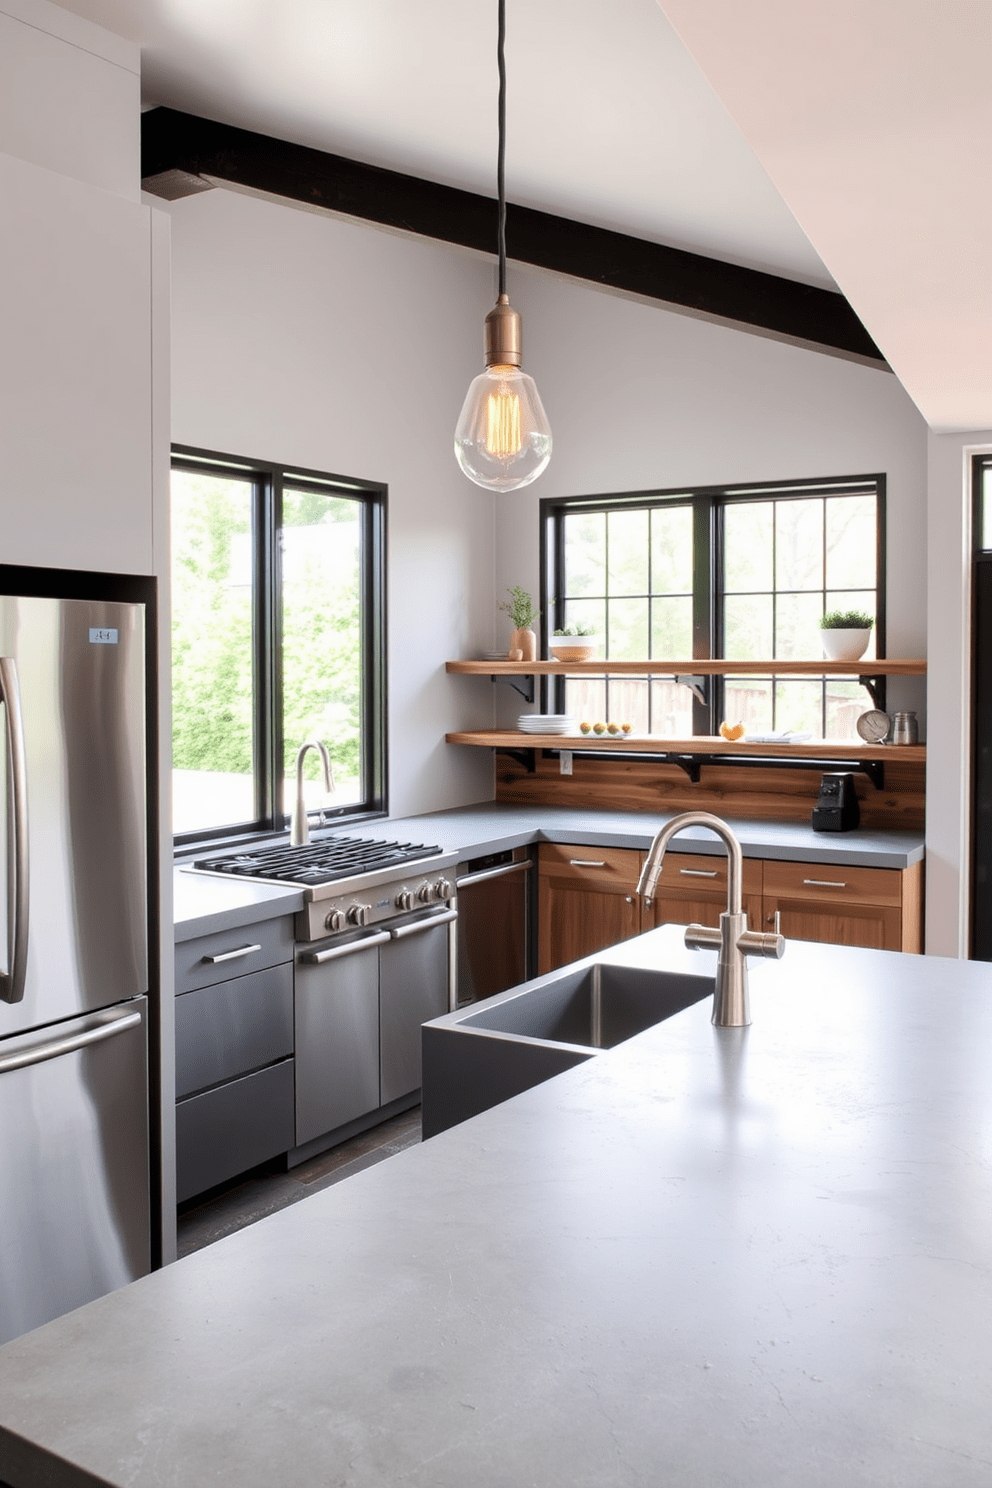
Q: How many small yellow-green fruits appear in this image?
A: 4